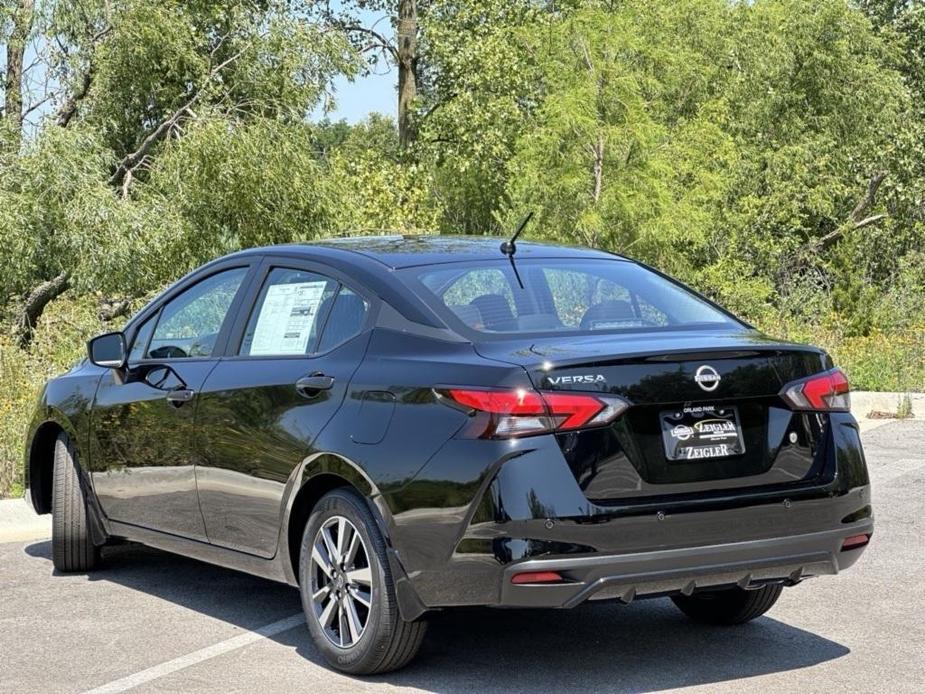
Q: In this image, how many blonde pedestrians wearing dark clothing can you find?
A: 0